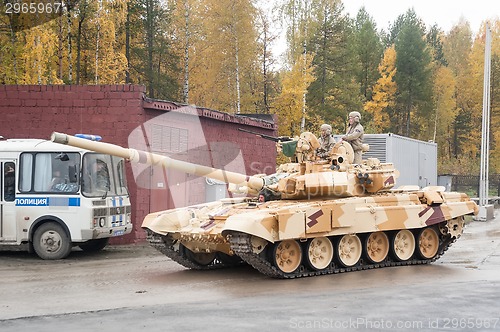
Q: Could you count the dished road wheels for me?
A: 6